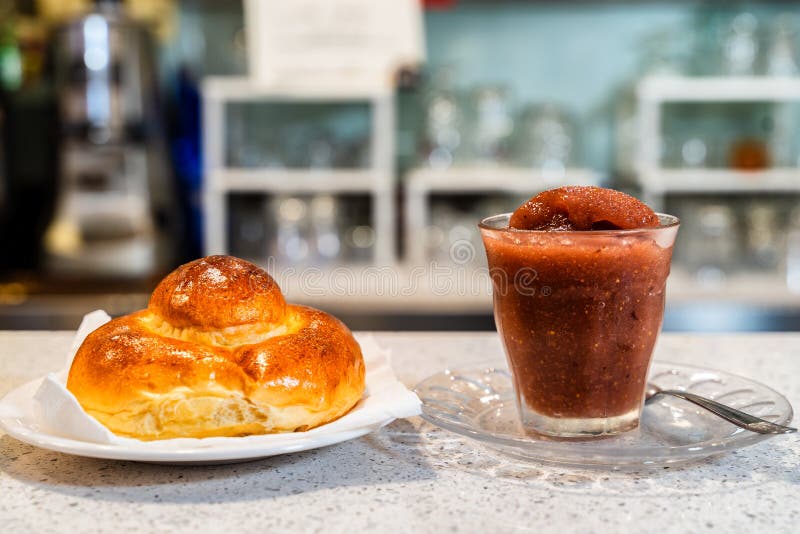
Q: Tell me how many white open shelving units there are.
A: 3